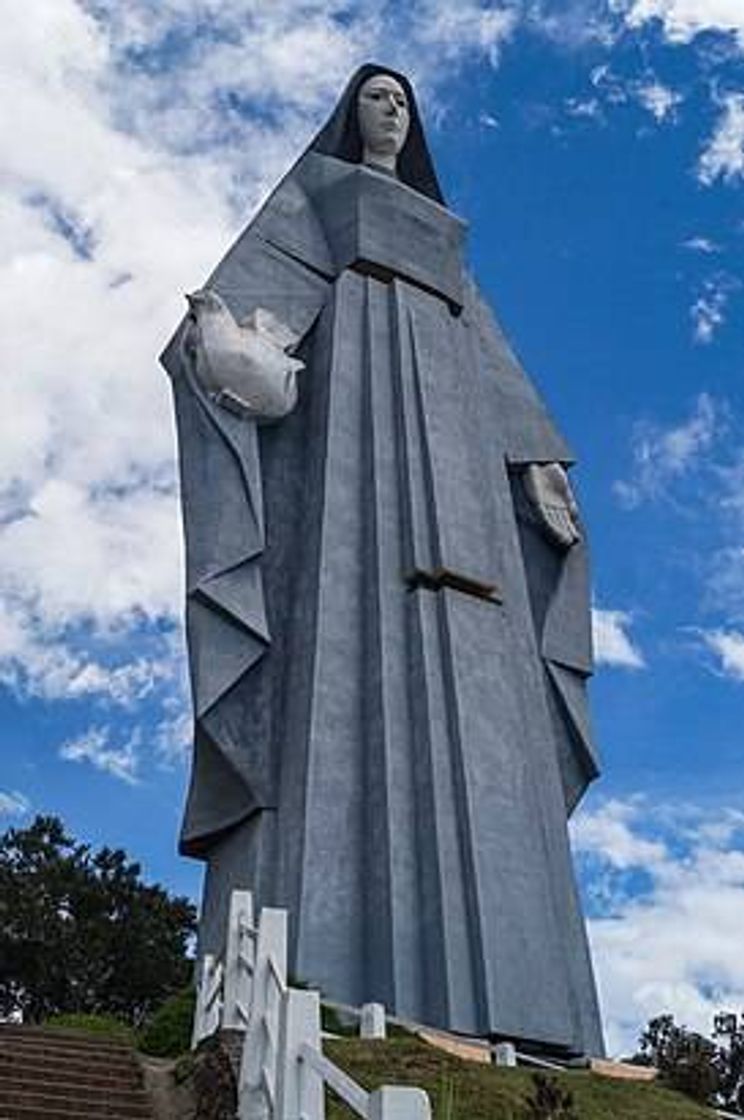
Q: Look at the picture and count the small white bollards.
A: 2